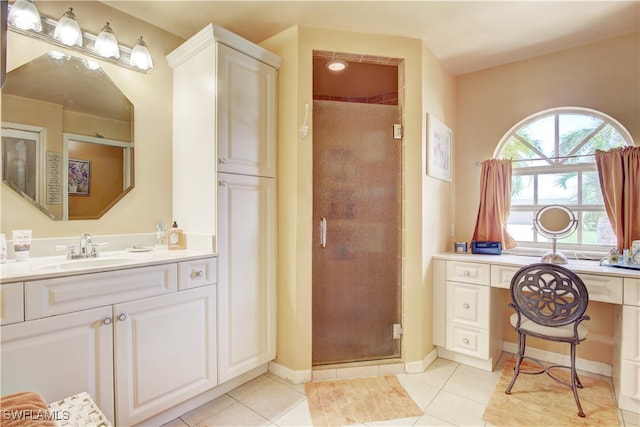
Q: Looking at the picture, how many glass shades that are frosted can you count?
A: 4